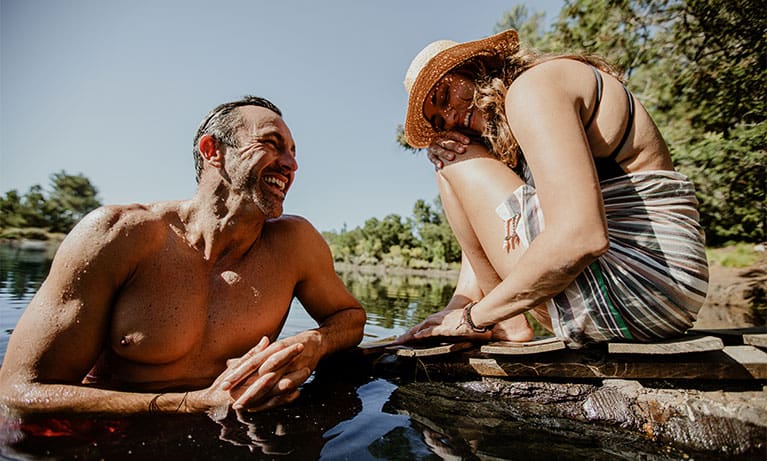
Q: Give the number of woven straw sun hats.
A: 1